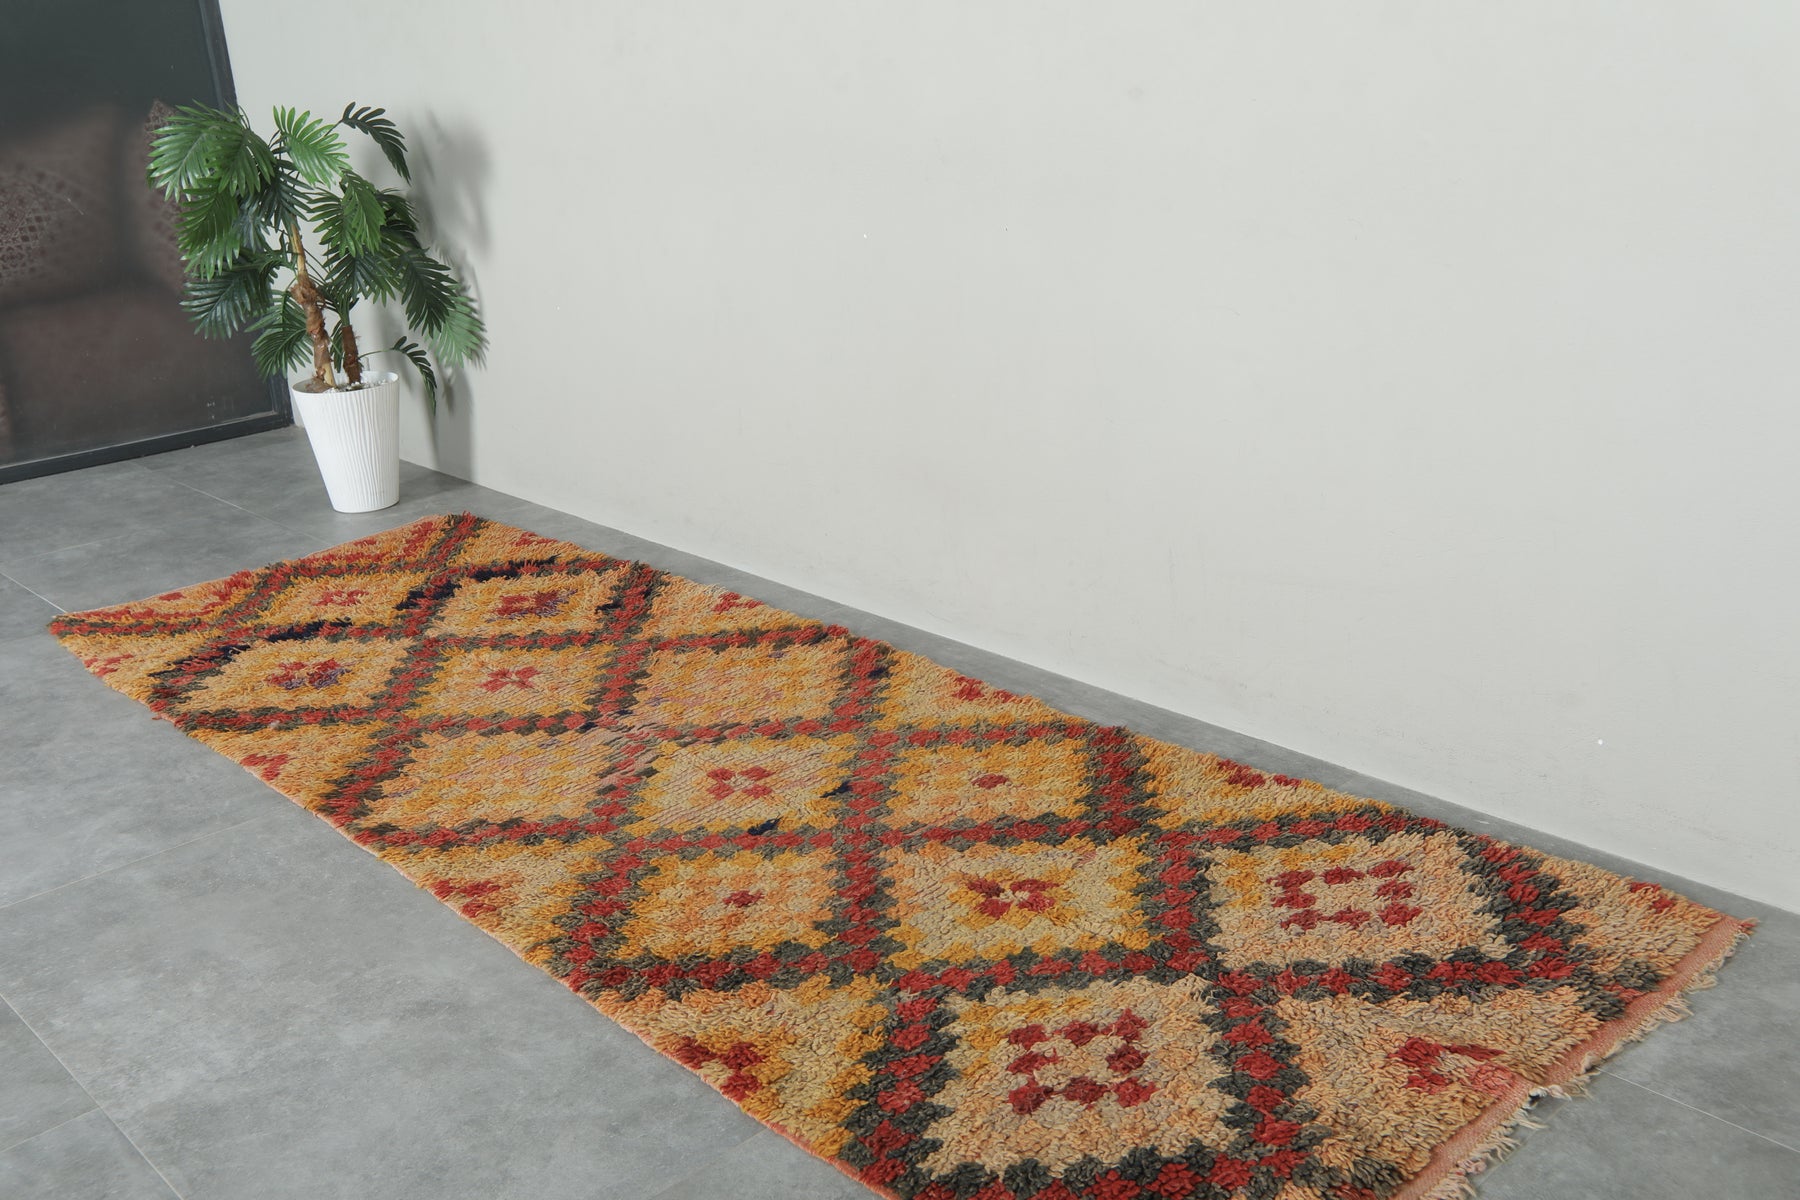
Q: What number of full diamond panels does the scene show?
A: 12